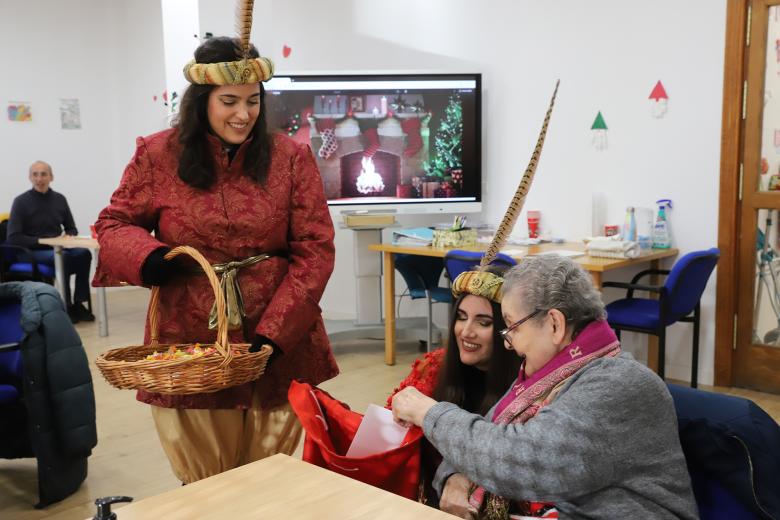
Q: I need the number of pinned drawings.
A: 2